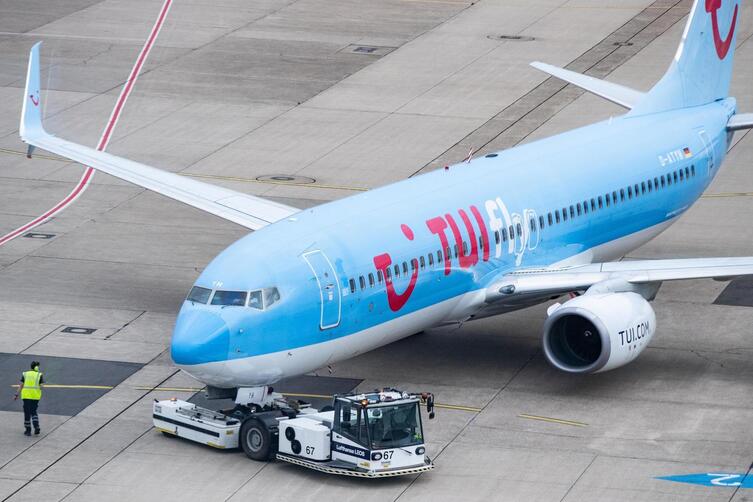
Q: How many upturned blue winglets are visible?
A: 1